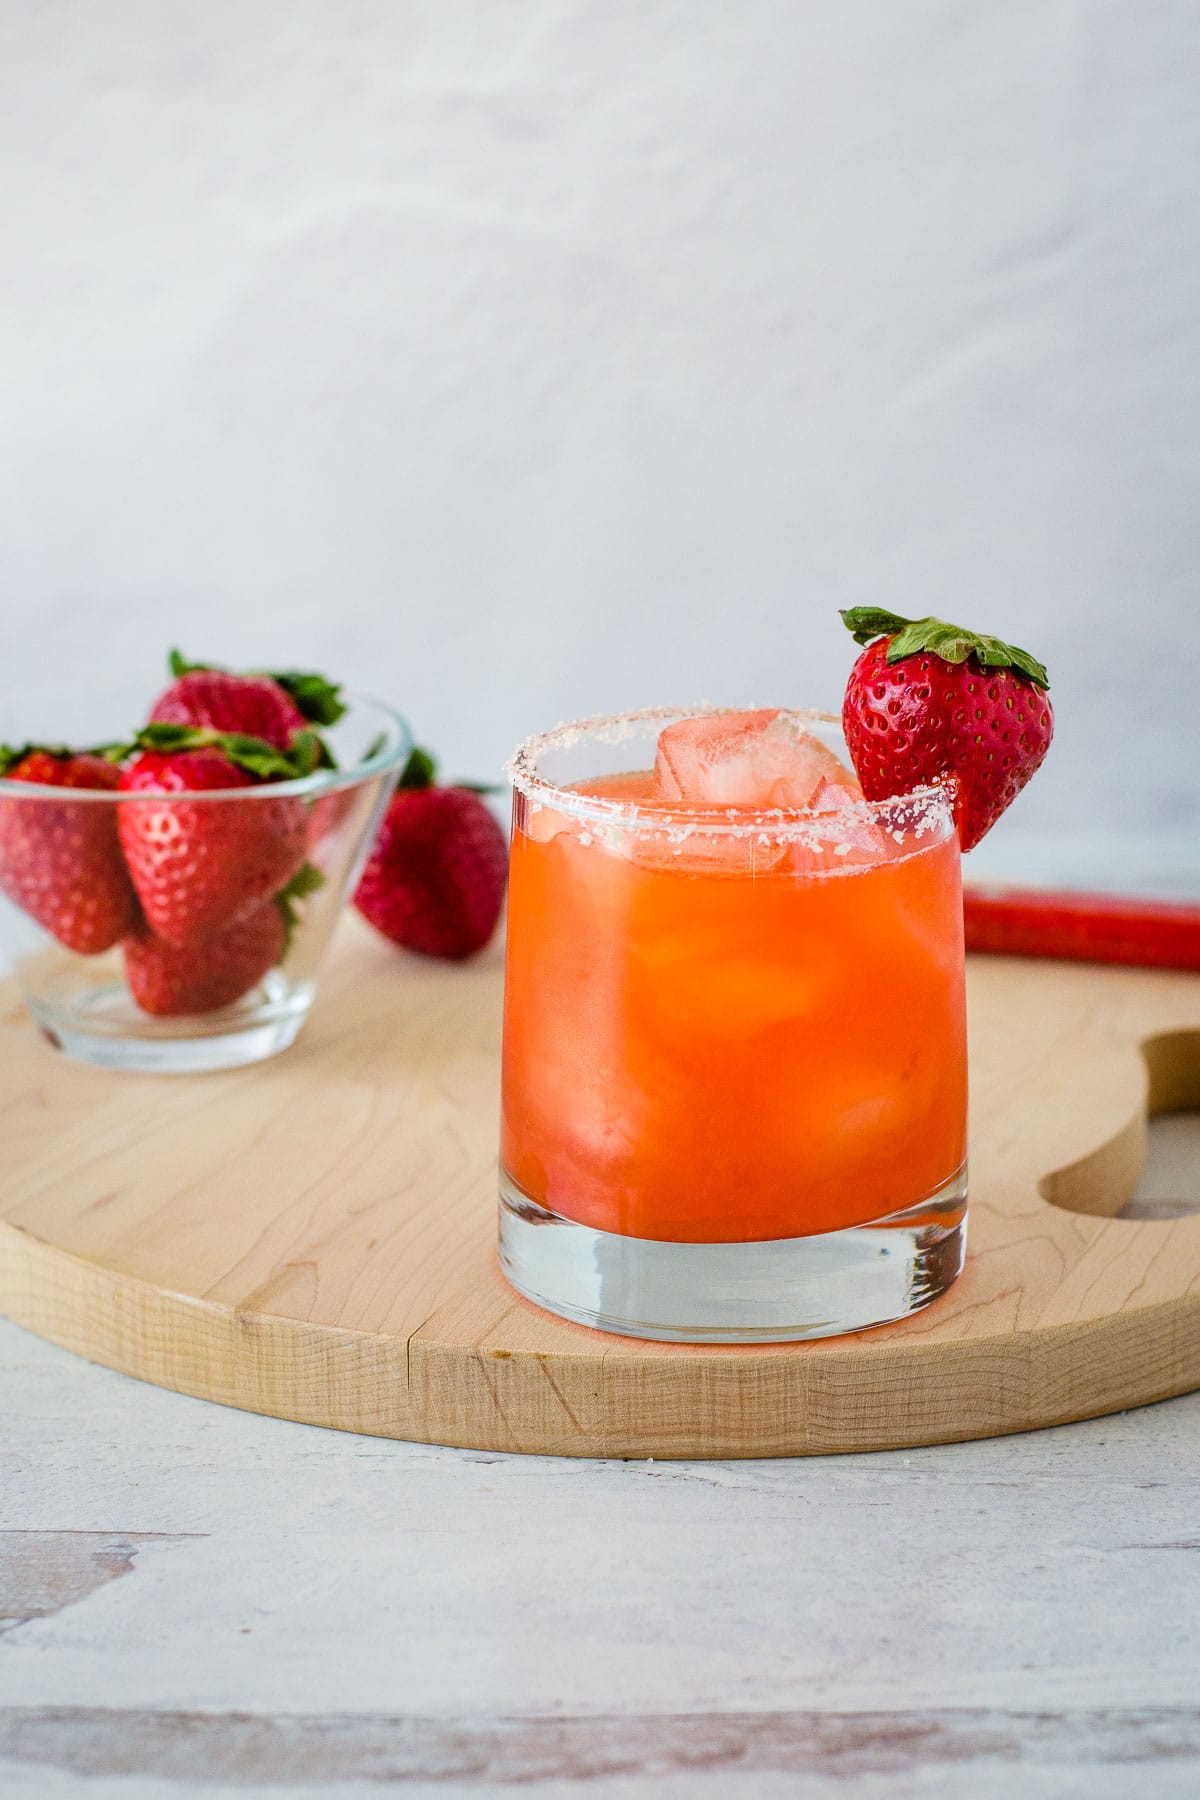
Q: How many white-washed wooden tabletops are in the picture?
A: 1